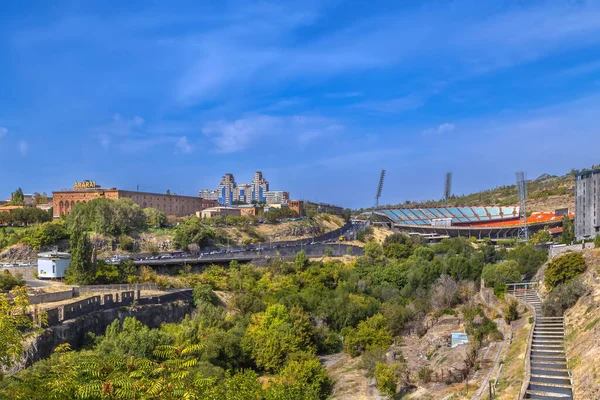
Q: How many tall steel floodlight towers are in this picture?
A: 3